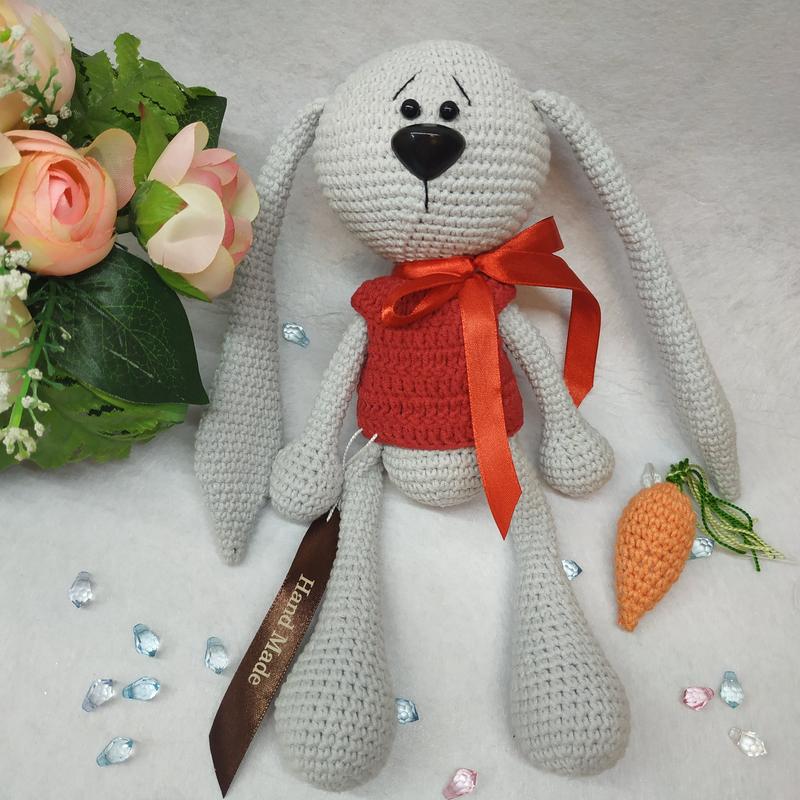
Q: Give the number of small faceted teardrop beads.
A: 15